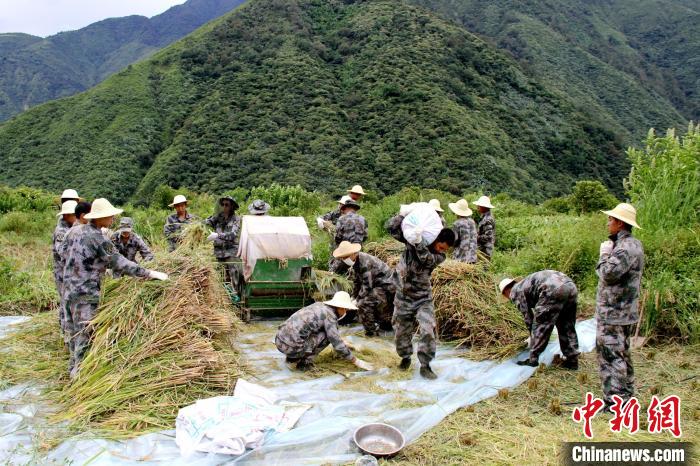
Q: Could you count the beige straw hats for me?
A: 13